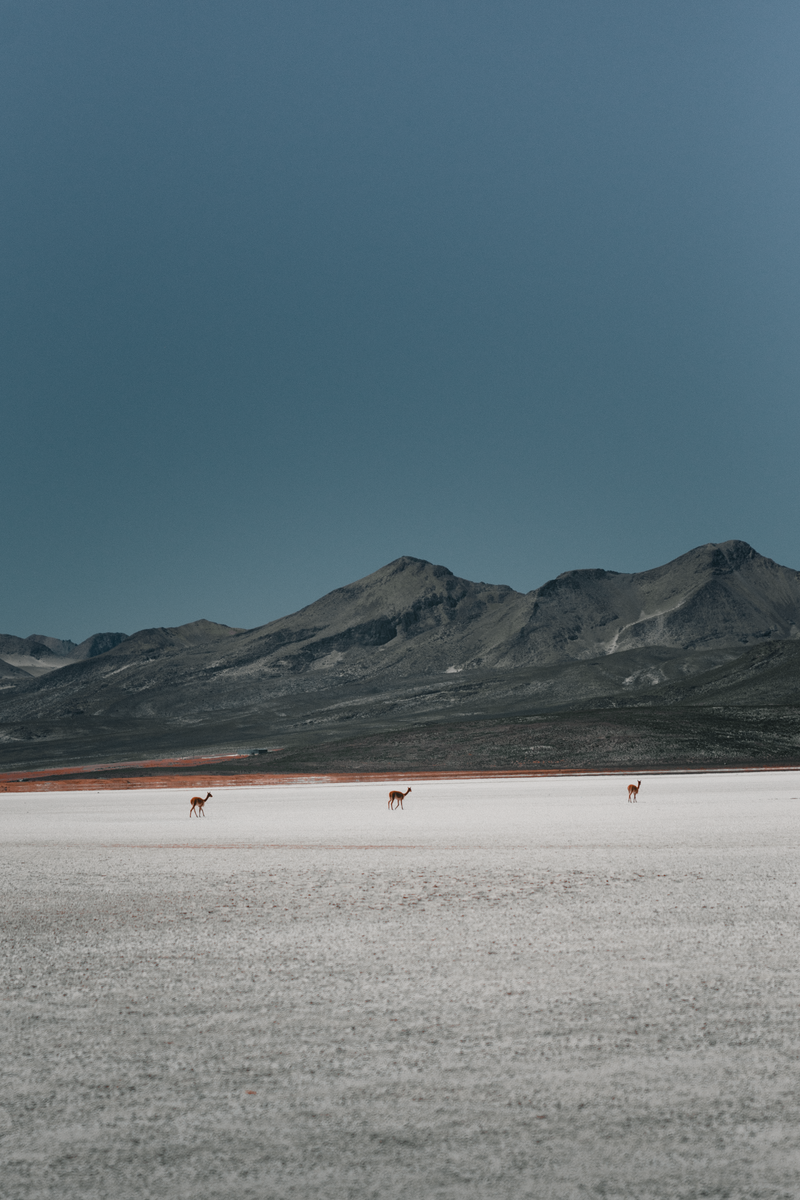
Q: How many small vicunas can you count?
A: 3